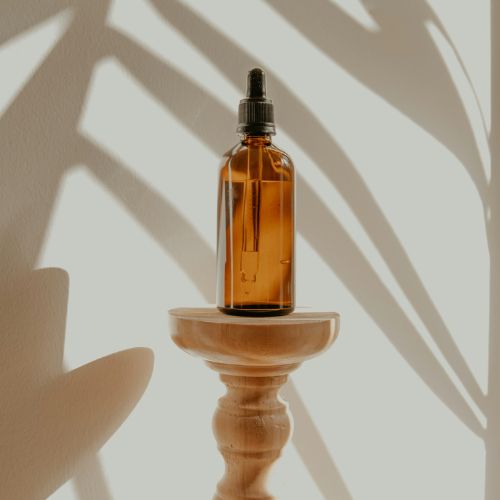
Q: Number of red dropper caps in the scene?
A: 0